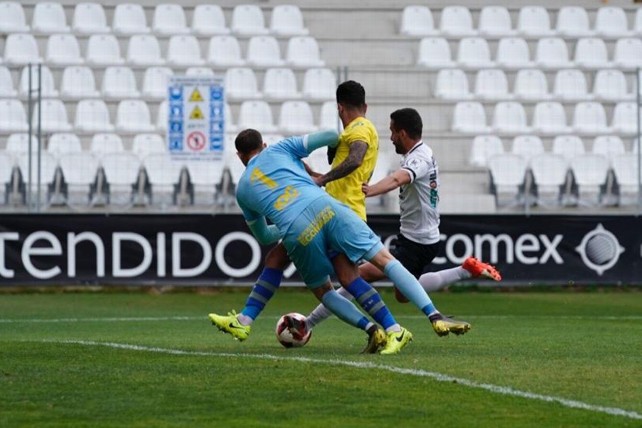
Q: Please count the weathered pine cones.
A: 0